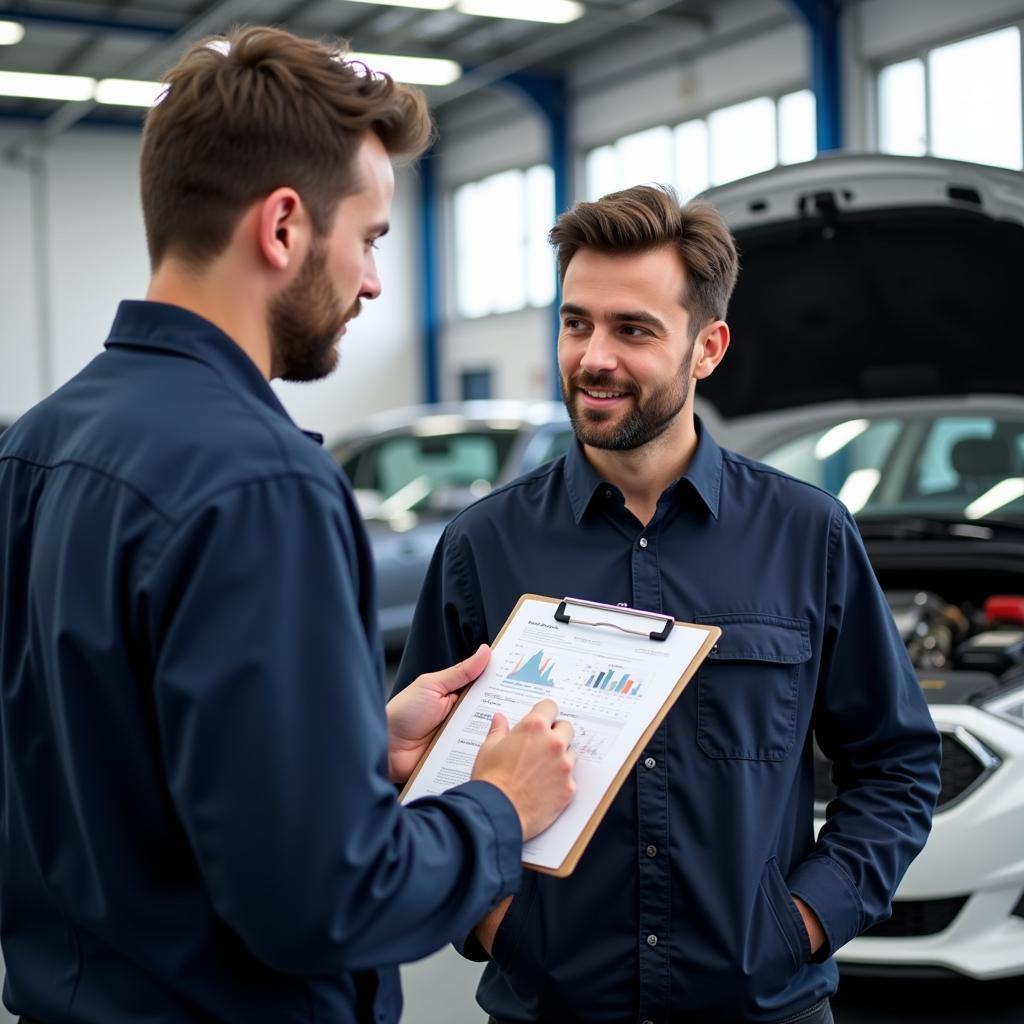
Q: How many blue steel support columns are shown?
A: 3